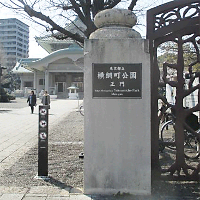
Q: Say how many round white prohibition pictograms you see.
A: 3